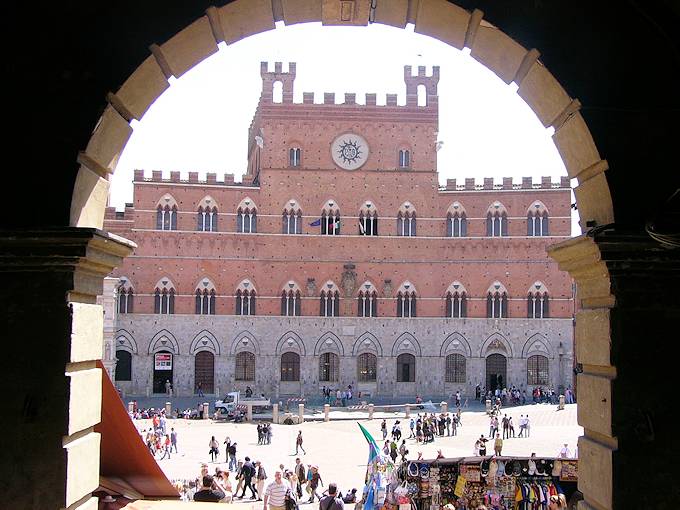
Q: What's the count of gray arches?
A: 11